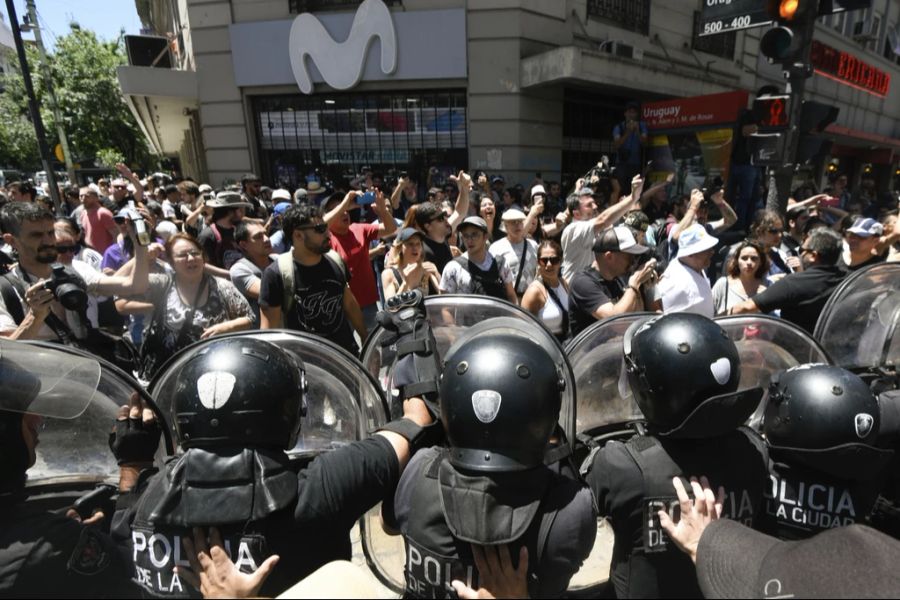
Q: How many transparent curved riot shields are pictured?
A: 6